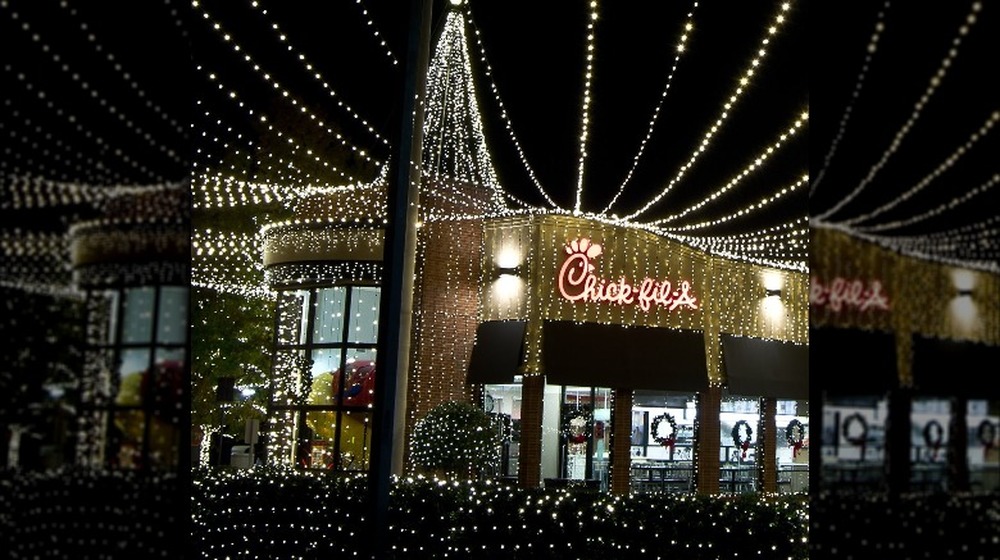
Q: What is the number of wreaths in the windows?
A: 4